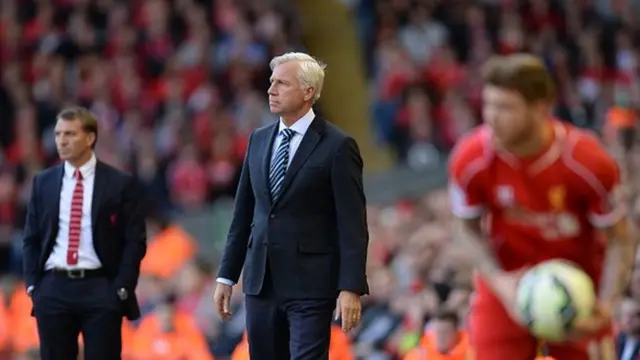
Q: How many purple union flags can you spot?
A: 0